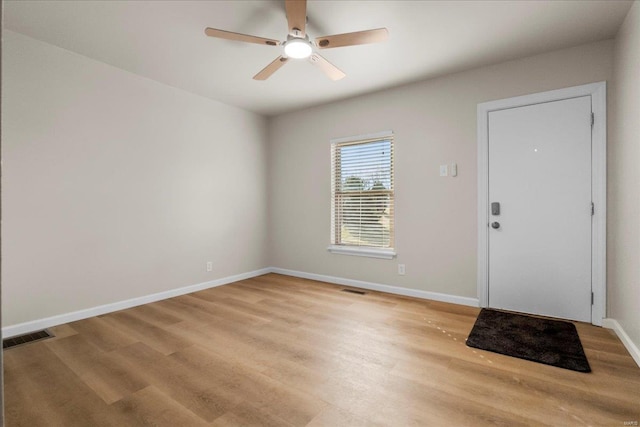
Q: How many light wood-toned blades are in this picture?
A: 5